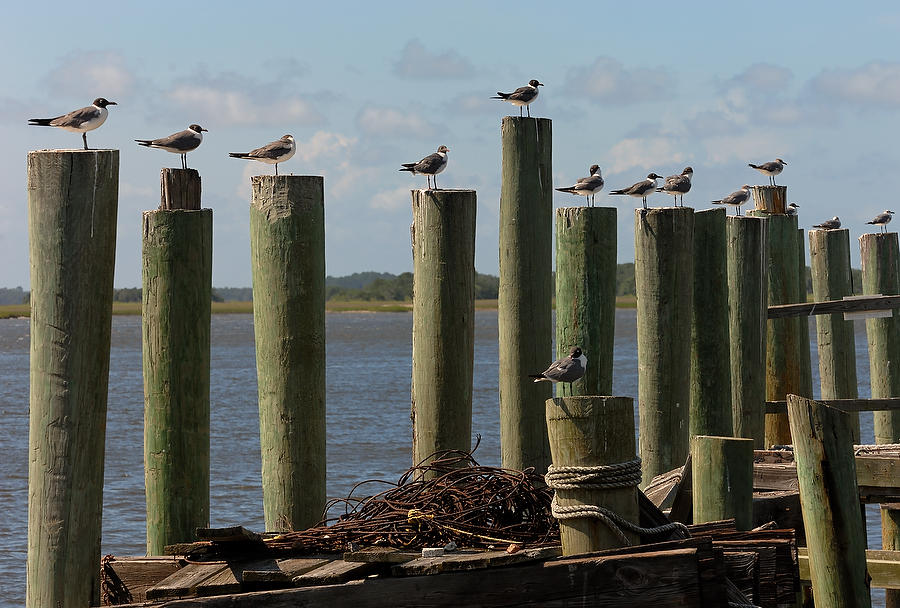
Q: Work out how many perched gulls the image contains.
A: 14